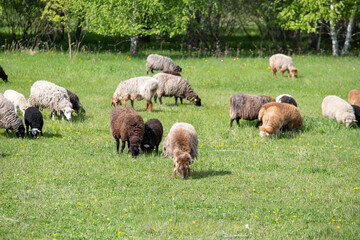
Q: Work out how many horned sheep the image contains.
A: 0